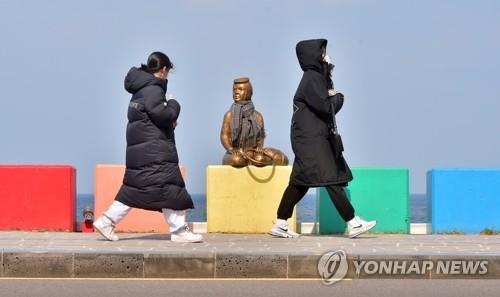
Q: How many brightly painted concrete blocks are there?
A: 5